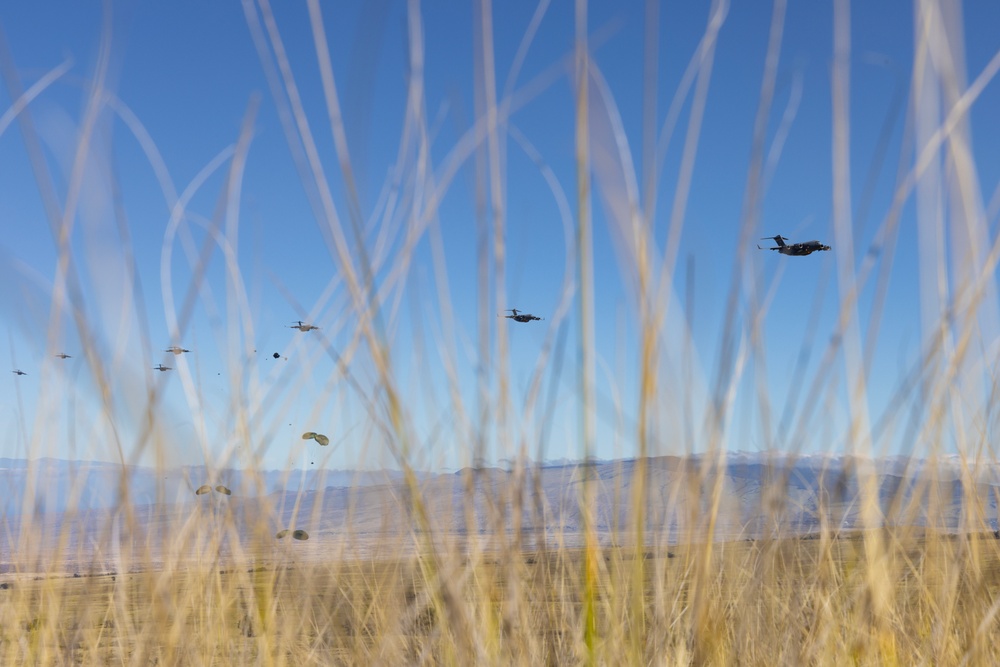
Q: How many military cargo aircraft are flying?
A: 7